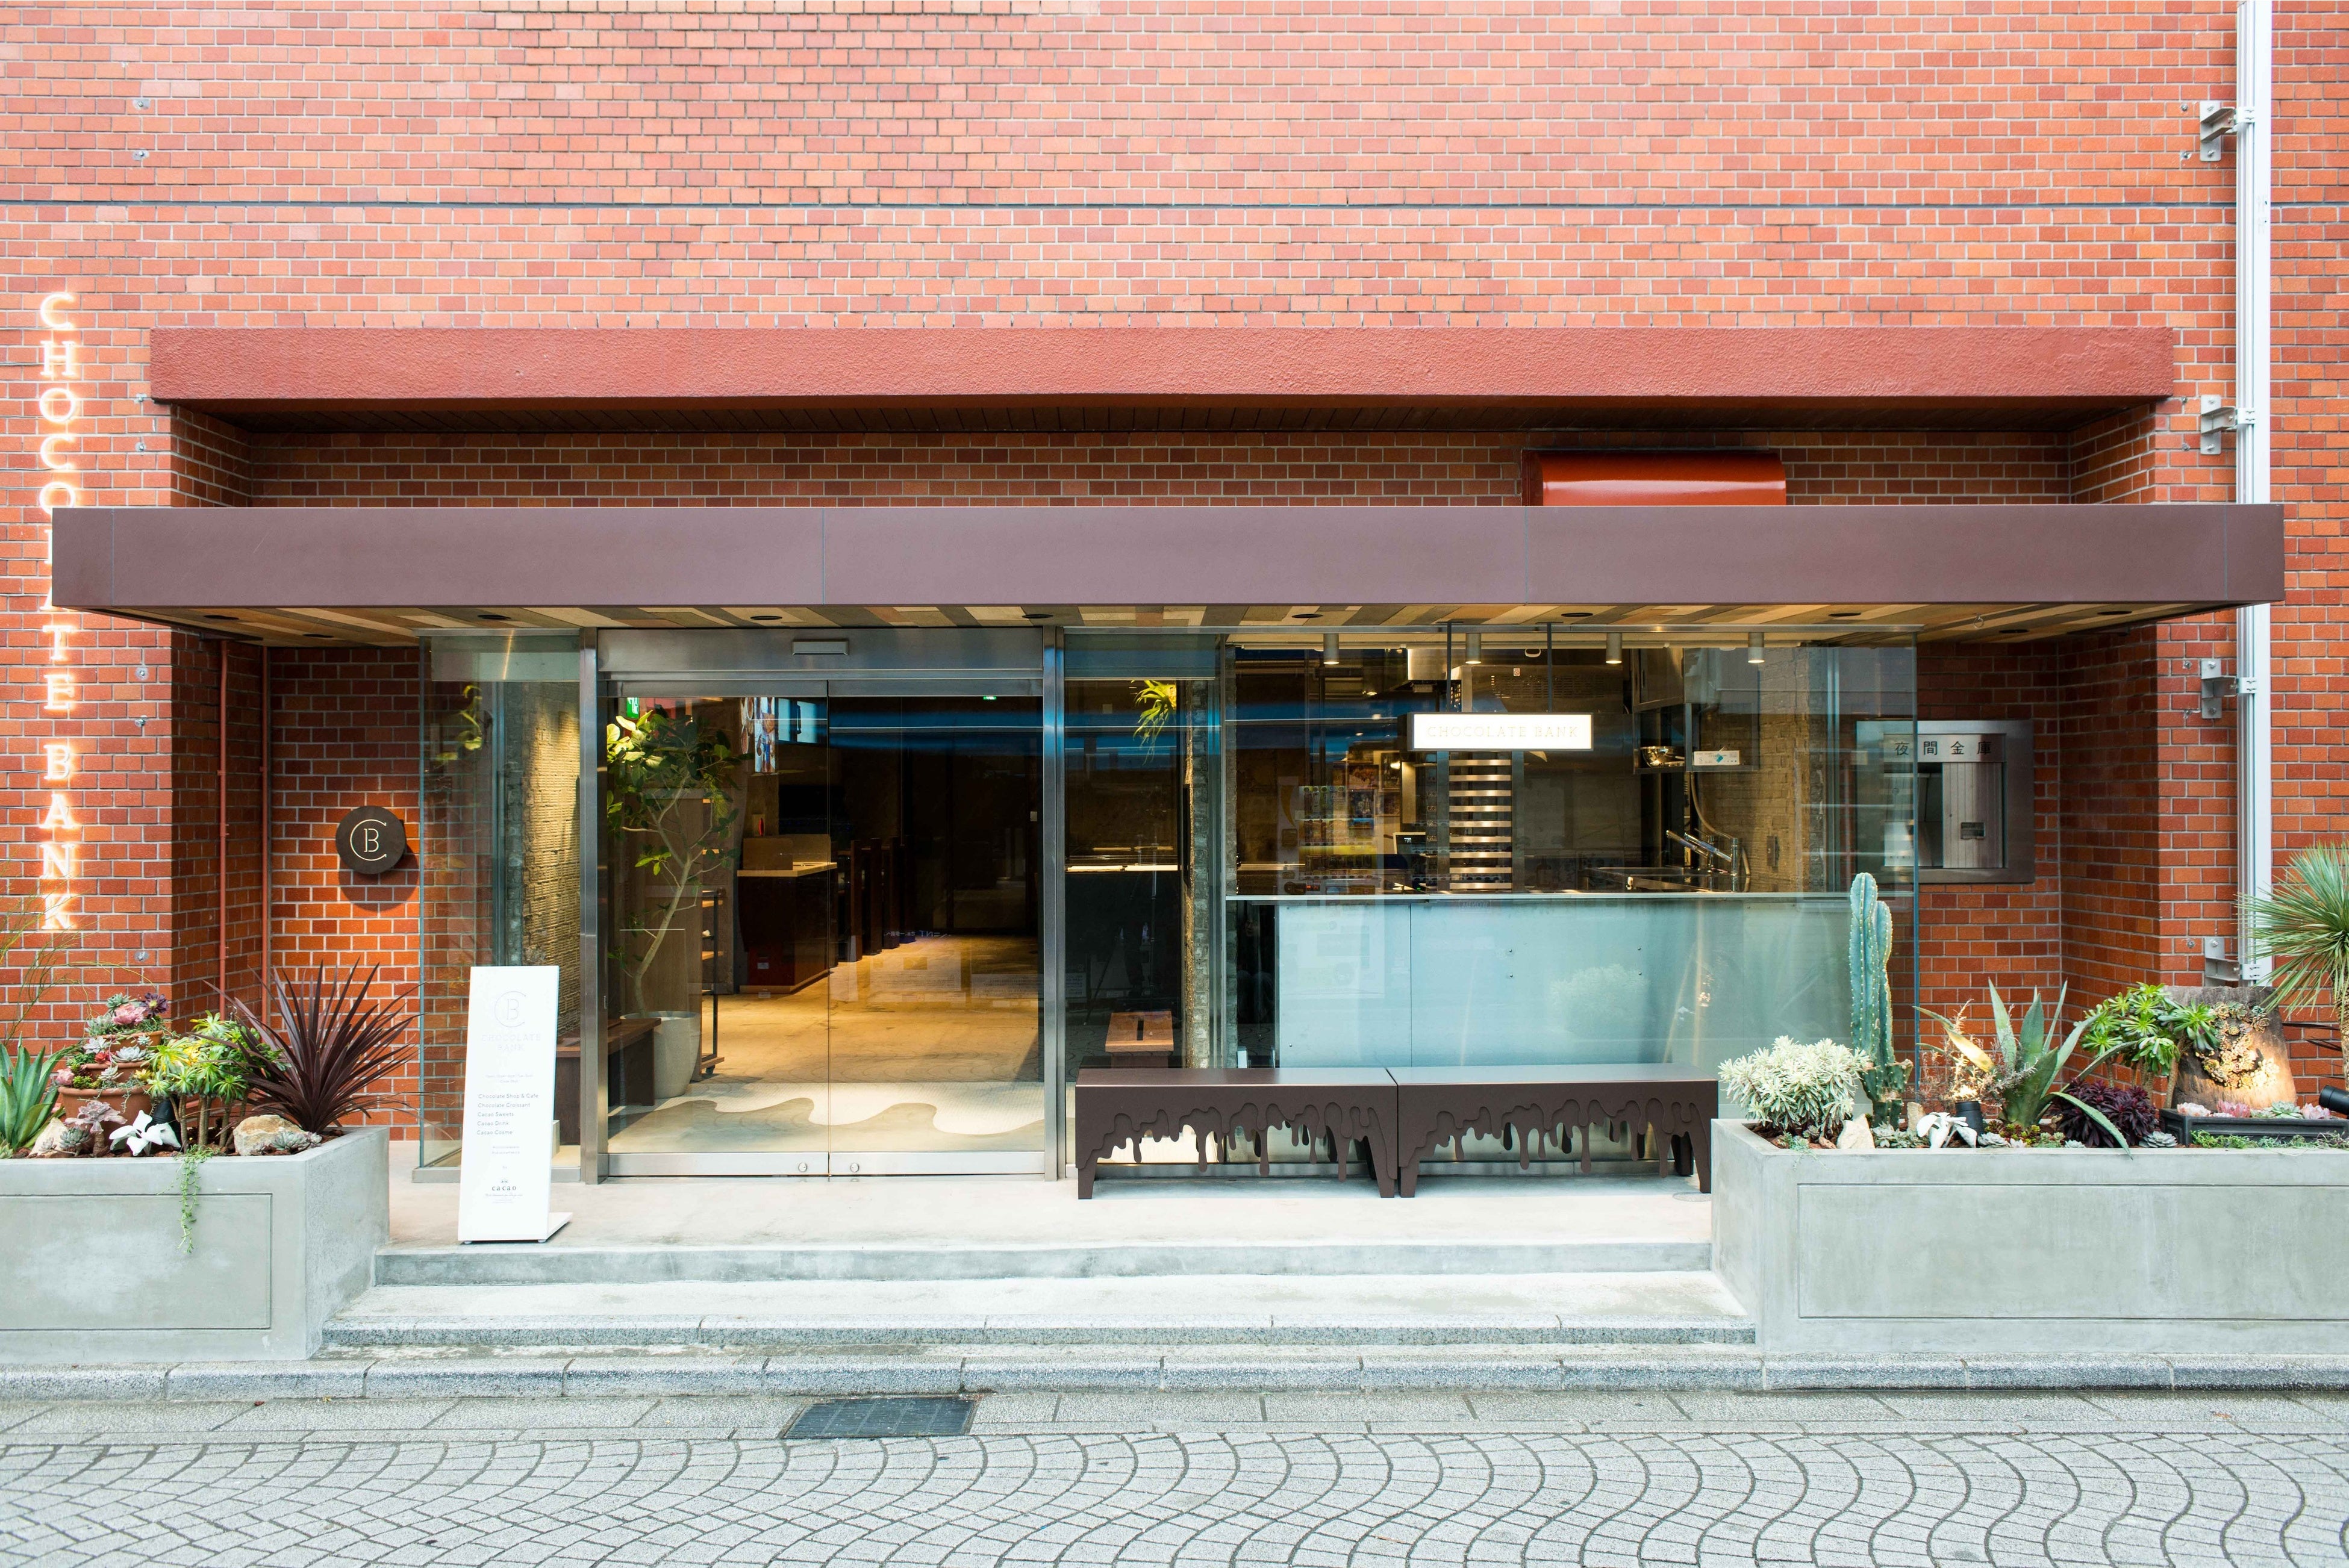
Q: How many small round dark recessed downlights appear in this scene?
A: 10